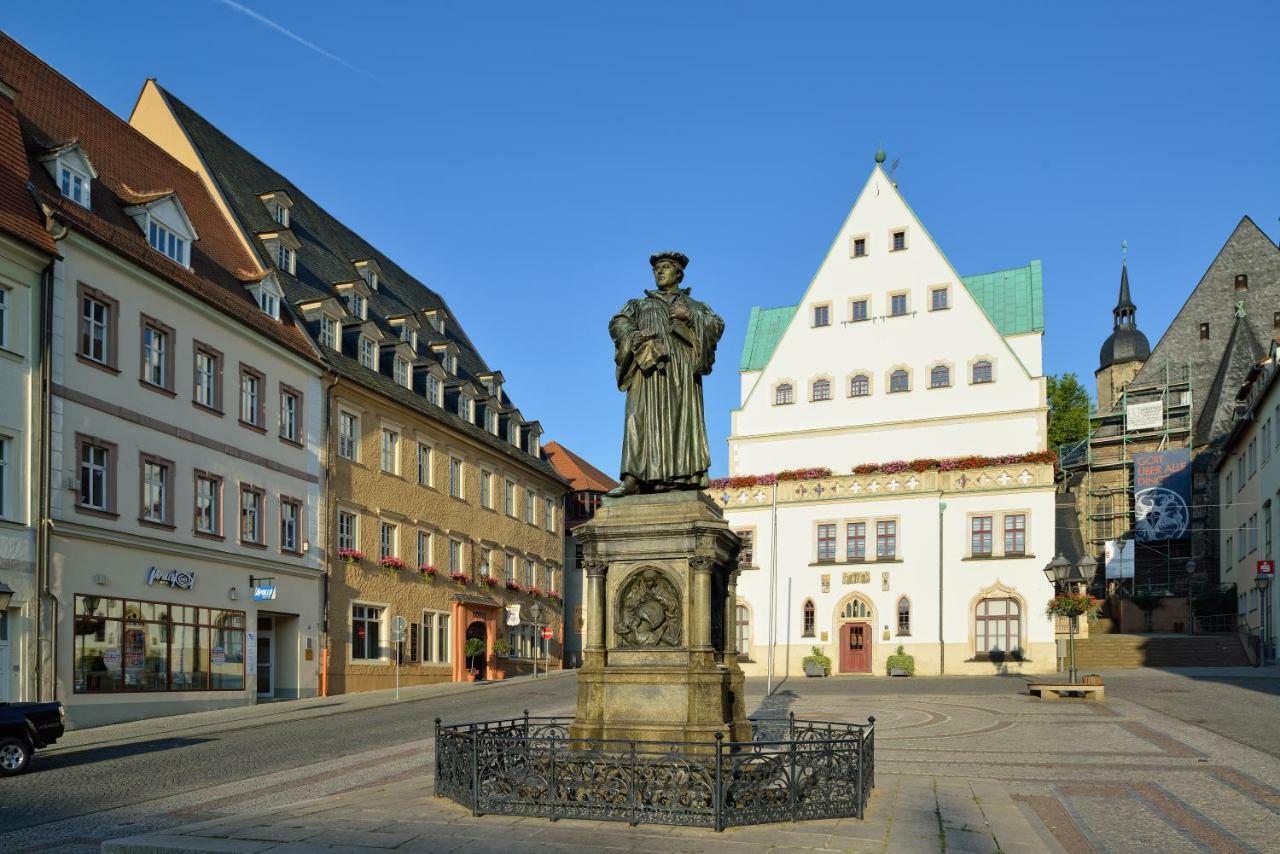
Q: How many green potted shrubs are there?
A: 4